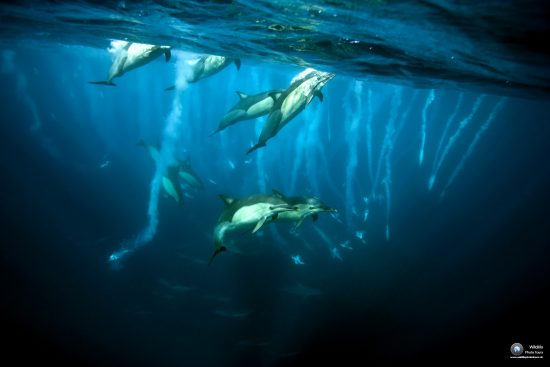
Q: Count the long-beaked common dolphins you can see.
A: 8